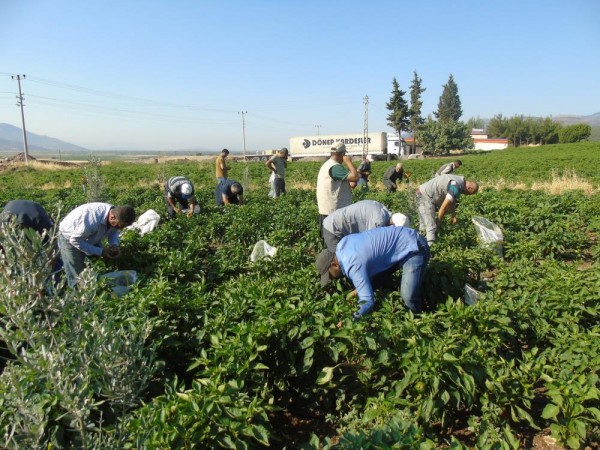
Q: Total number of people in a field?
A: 13